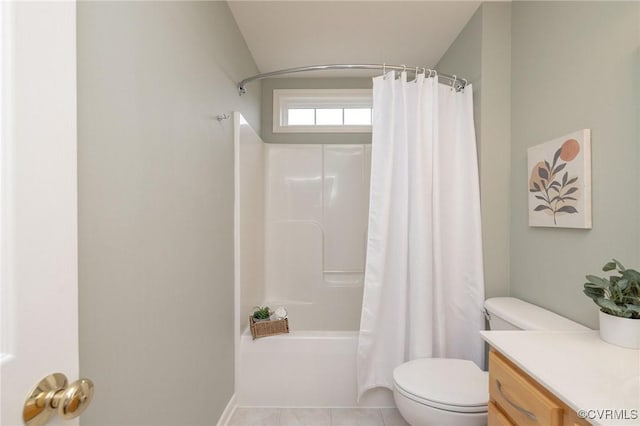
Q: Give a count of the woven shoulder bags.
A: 0